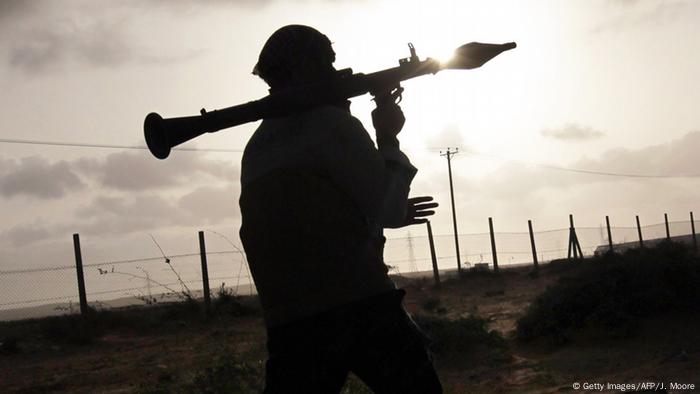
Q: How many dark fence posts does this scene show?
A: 10